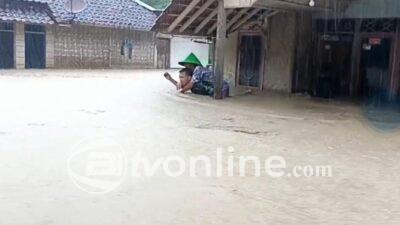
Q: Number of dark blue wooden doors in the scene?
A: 2